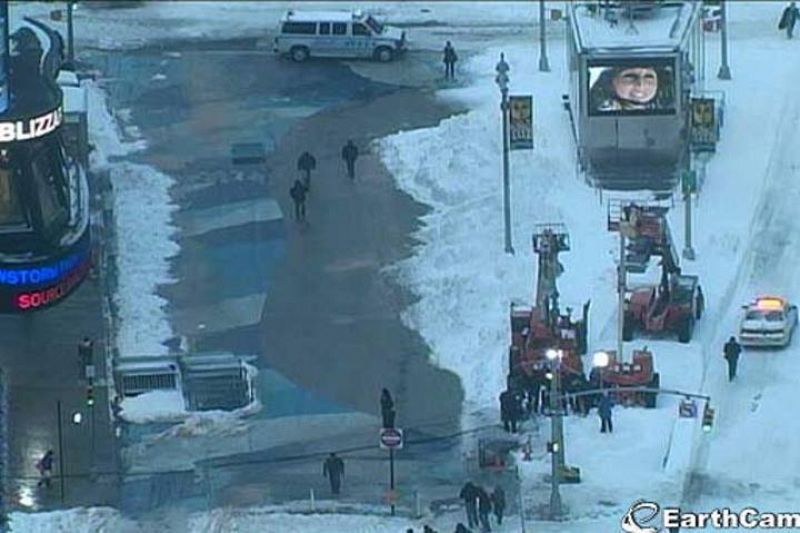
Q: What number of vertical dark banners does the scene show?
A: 2